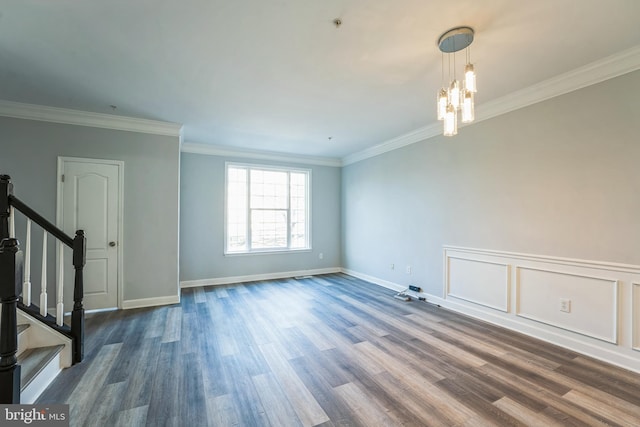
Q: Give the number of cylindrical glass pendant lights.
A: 5